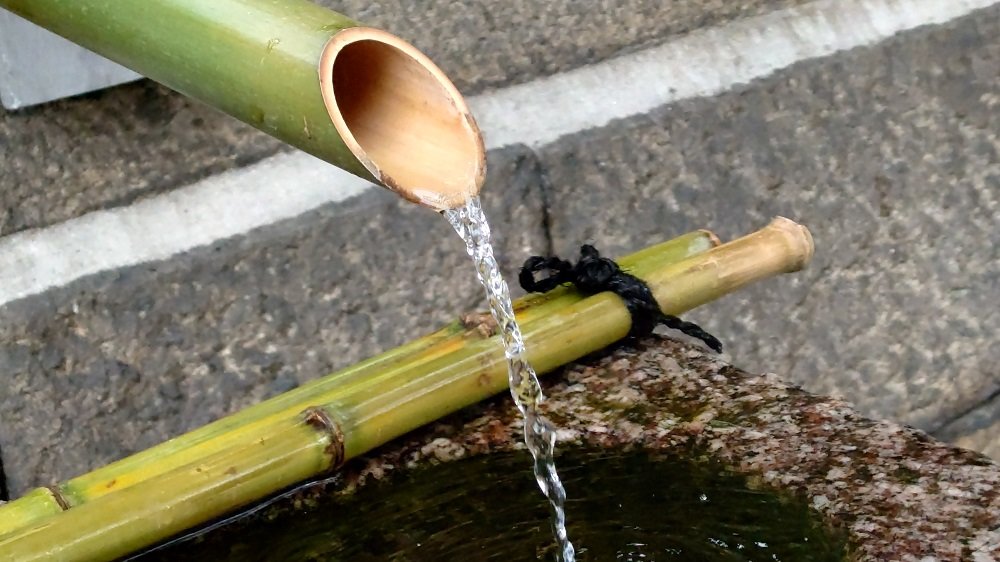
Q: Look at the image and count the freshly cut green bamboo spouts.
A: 1